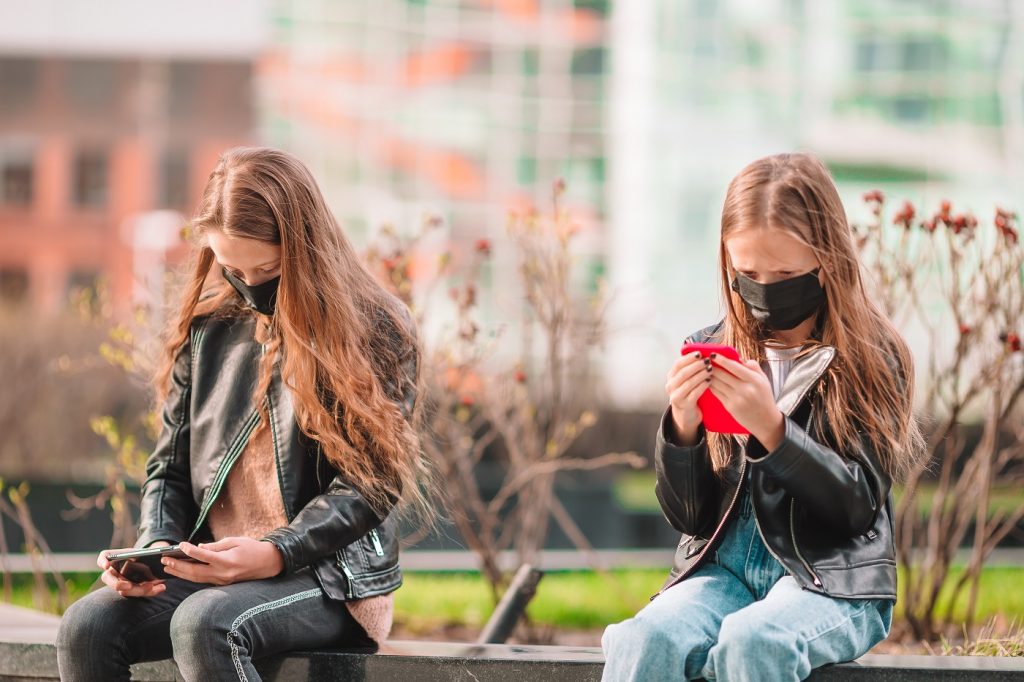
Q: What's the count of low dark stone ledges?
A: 1